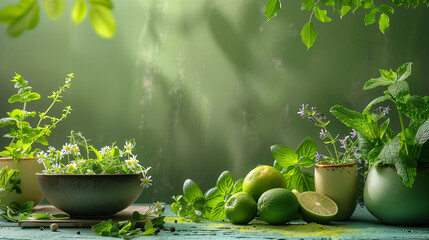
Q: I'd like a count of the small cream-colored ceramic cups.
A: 1